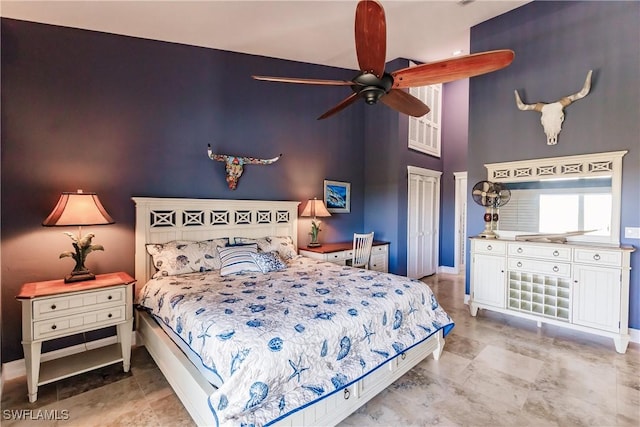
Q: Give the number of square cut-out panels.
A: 11